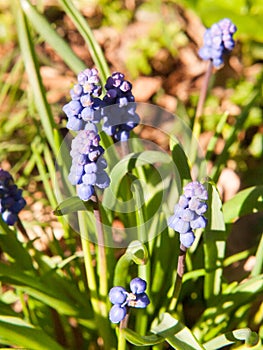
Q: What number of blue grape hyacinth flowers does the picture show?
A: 7